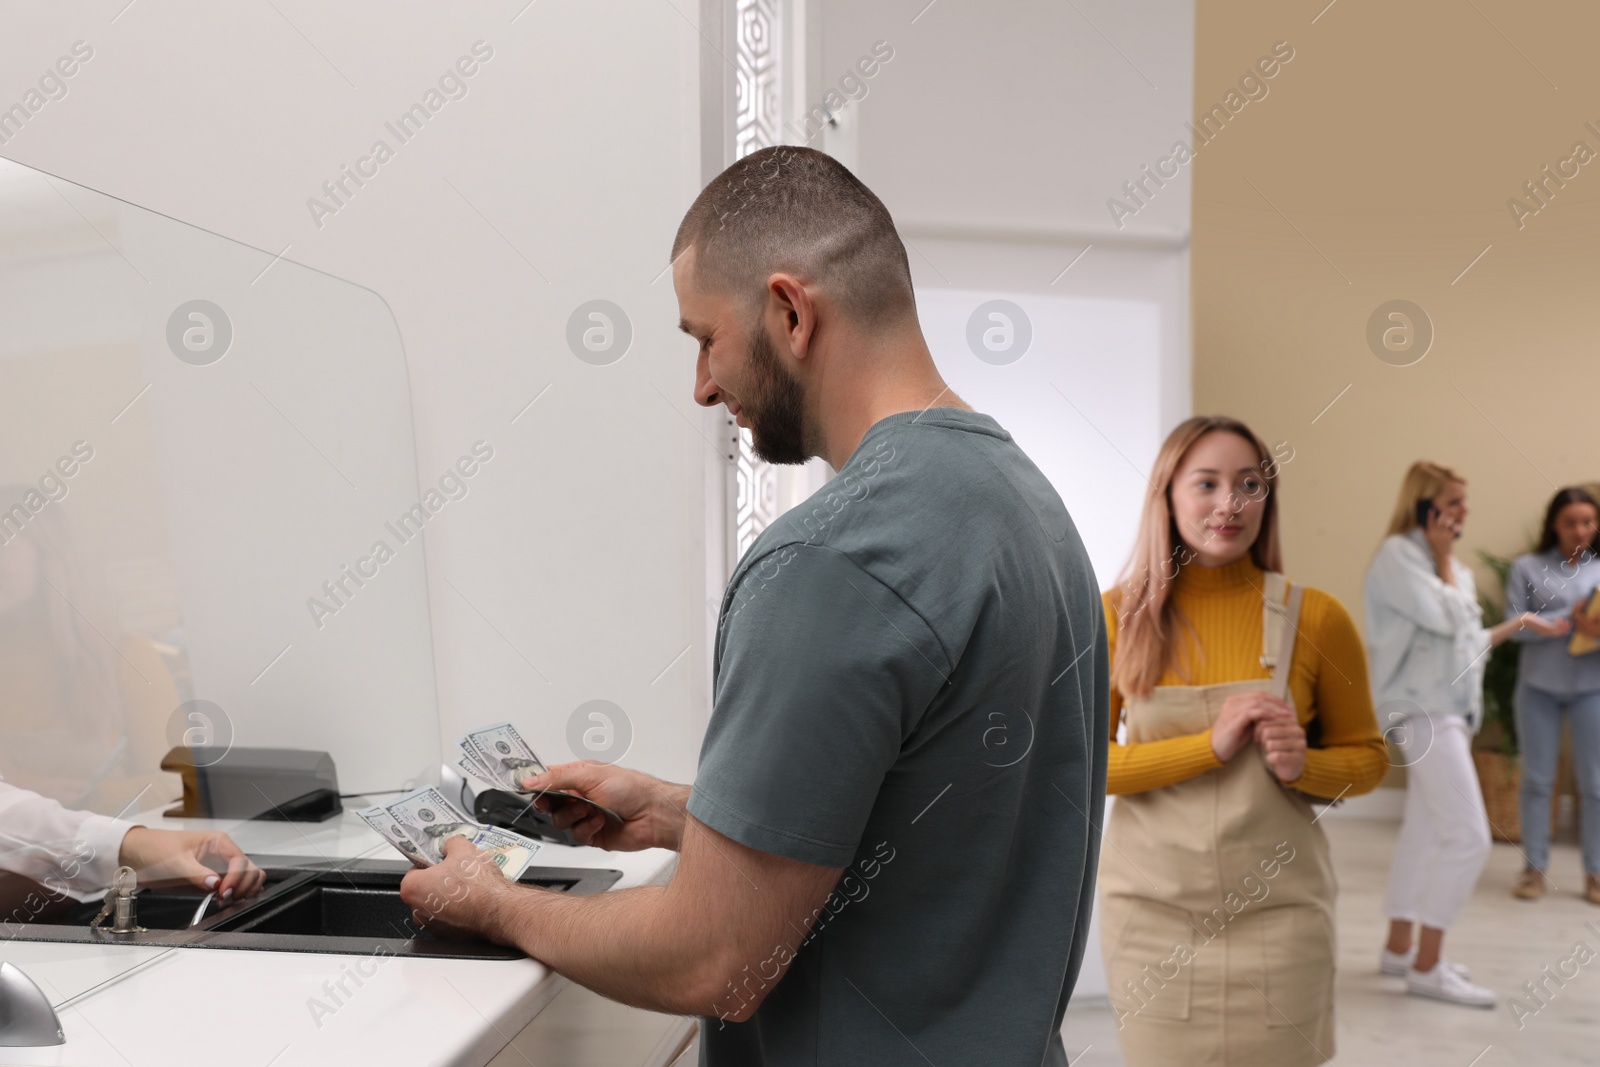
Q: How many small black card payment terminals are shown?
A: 1